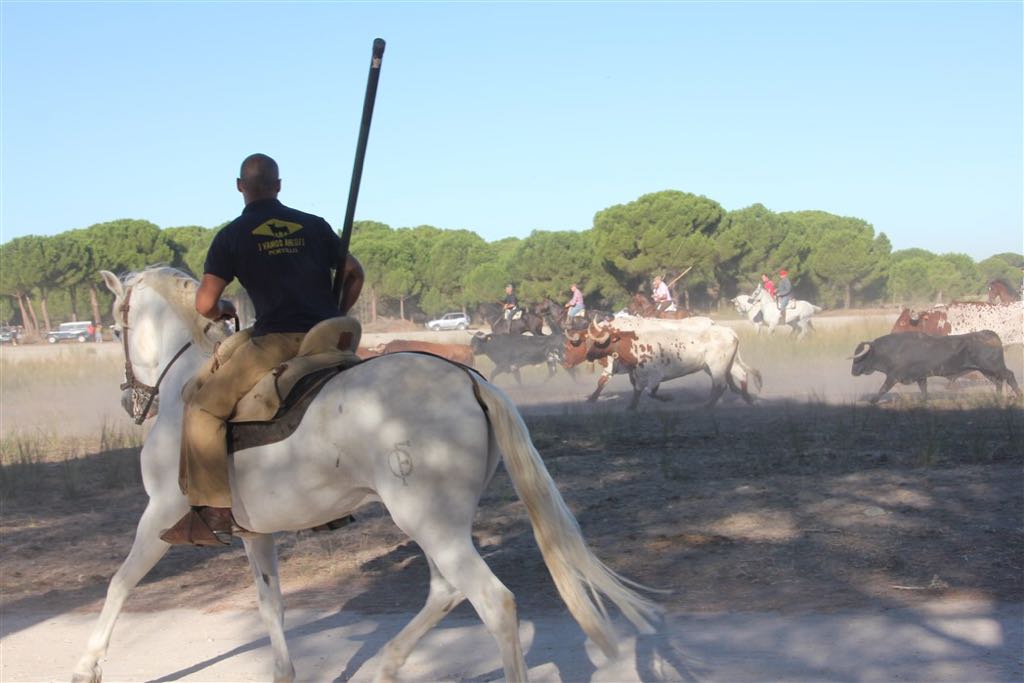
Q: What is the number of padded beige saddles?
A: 1